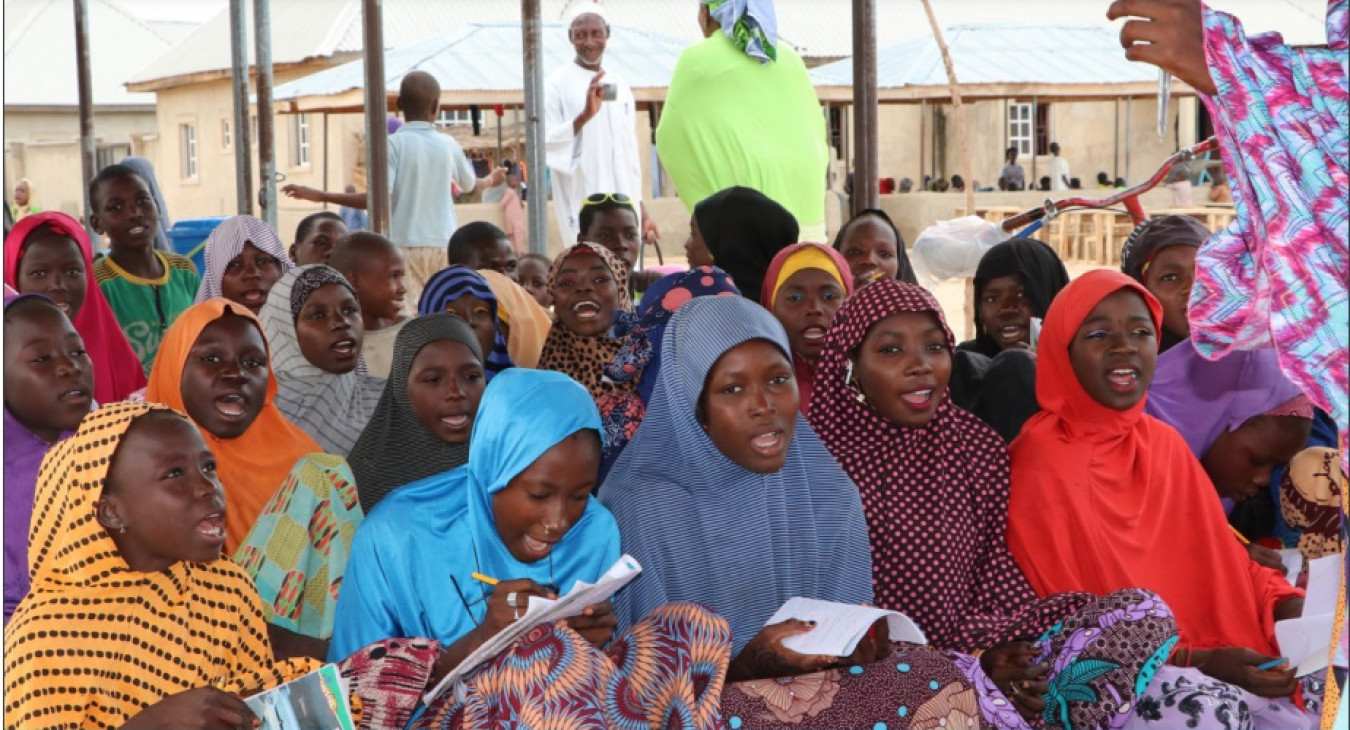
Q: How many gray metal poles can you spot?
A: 6